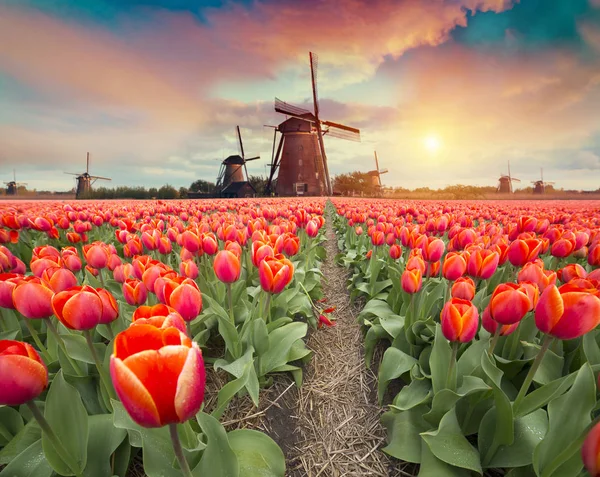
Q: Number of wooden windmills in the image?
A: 7